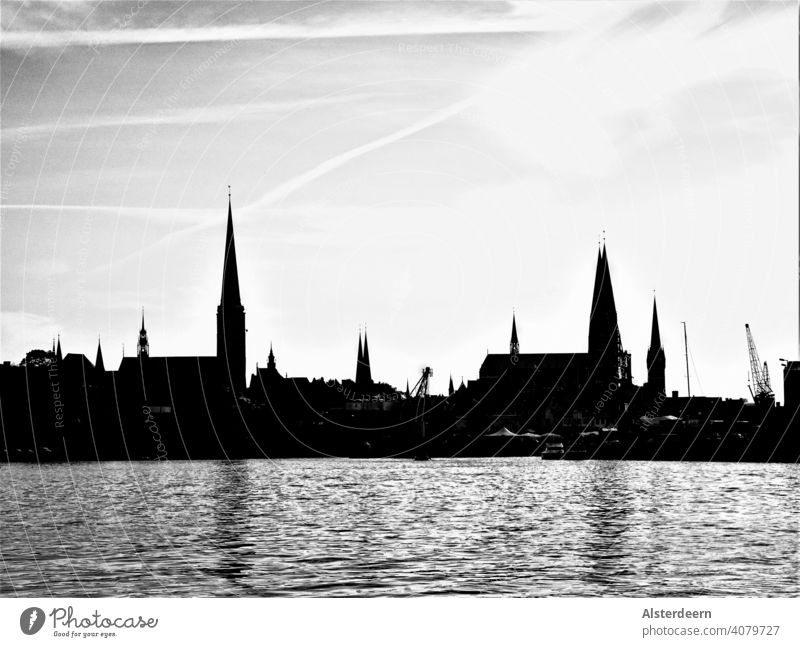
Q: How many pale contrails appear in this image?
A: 4